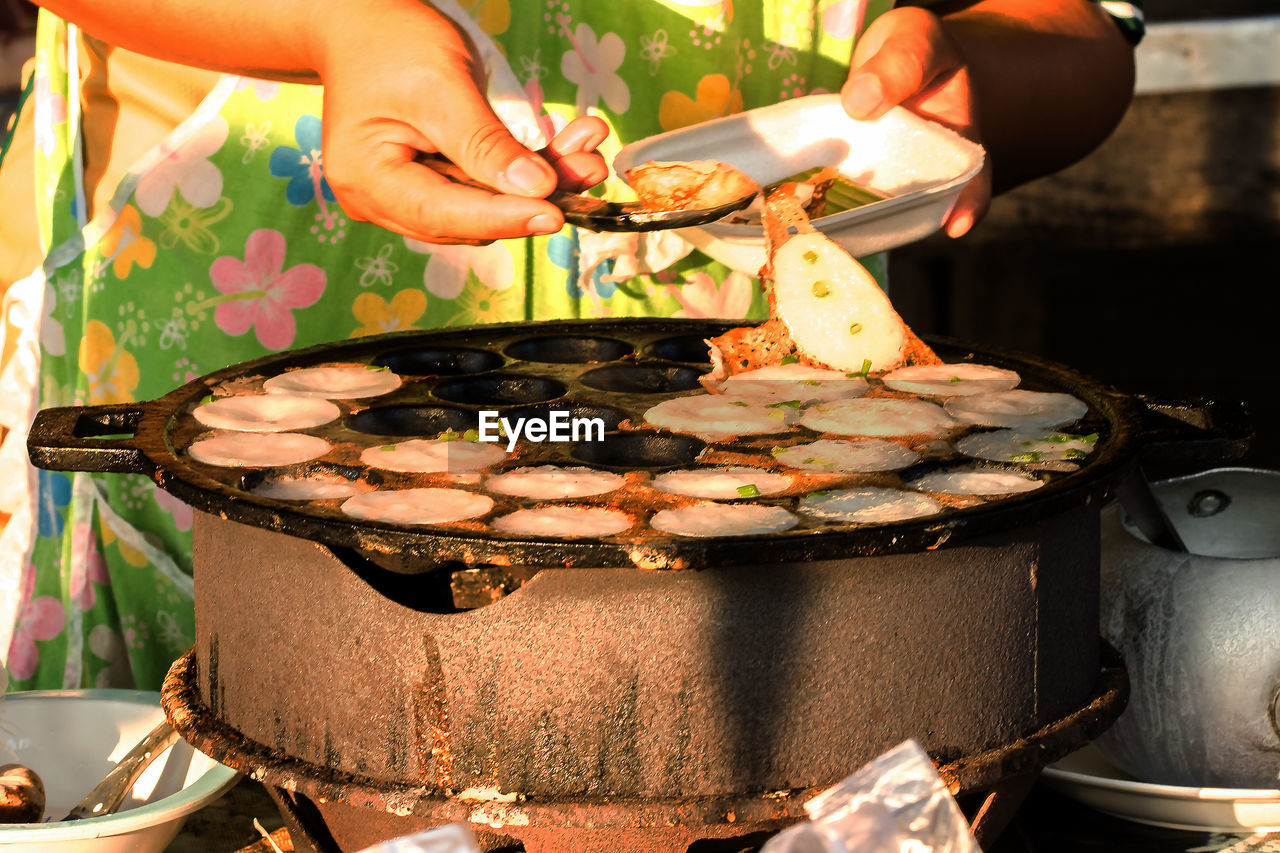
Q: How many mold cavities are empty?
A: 8